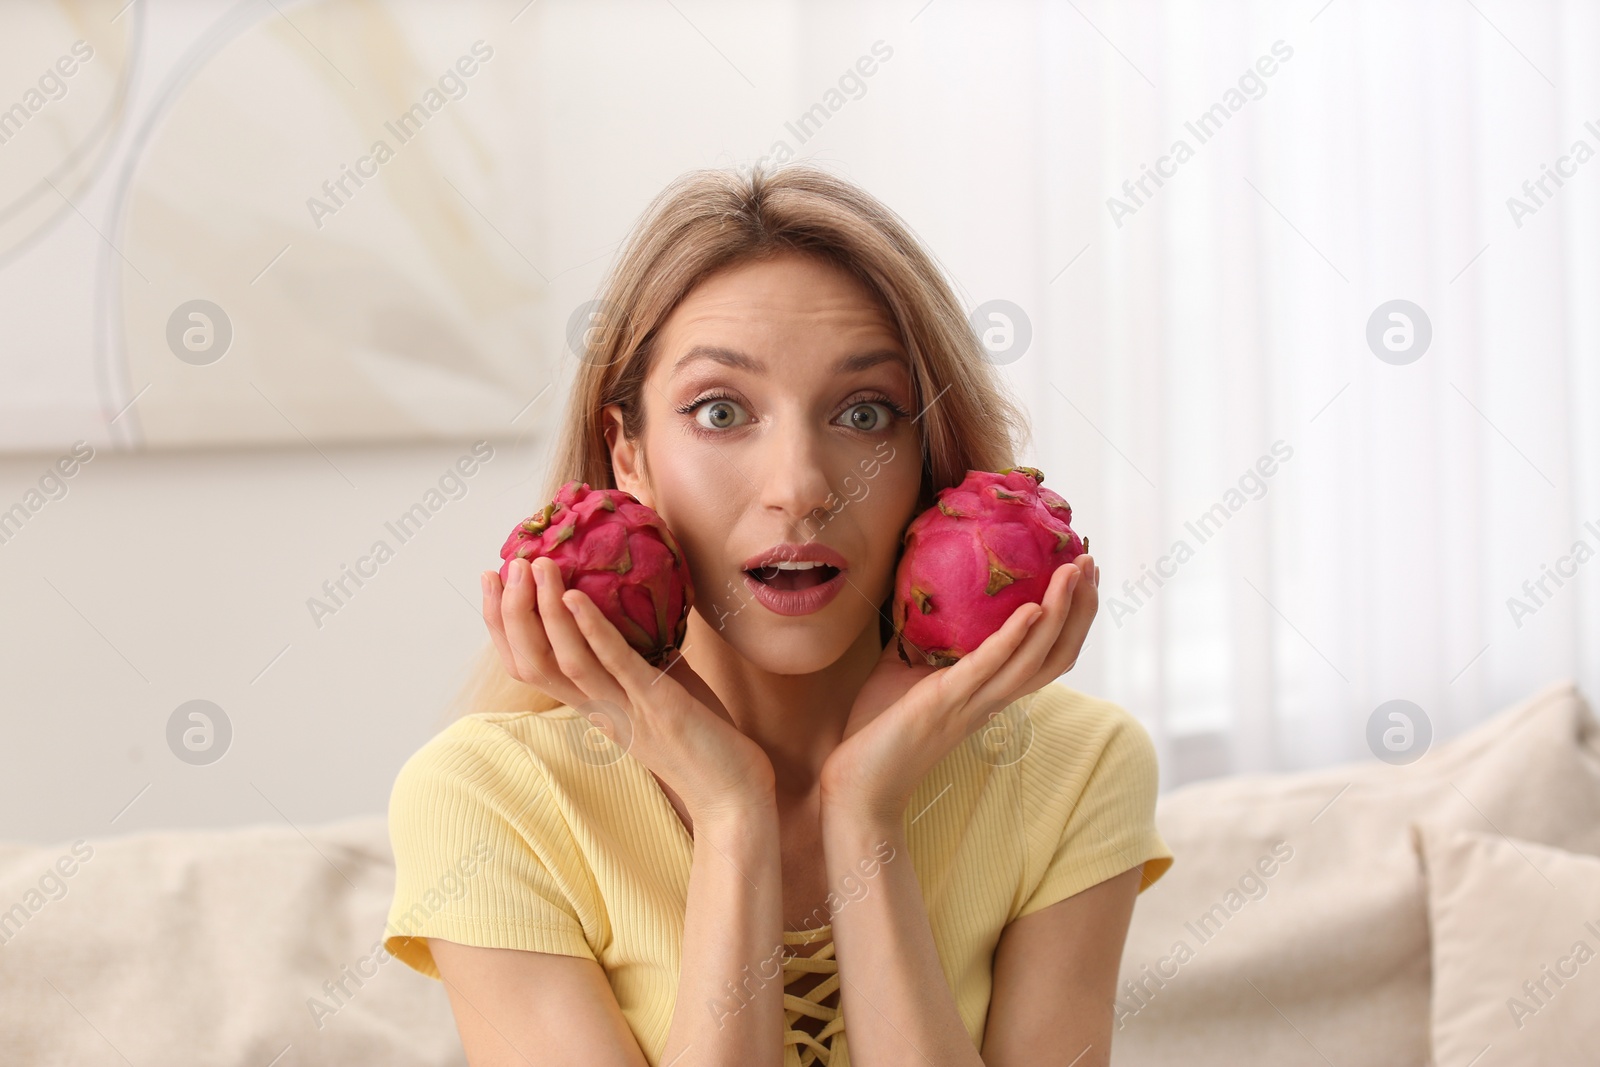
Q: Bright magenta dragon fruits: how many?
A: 2